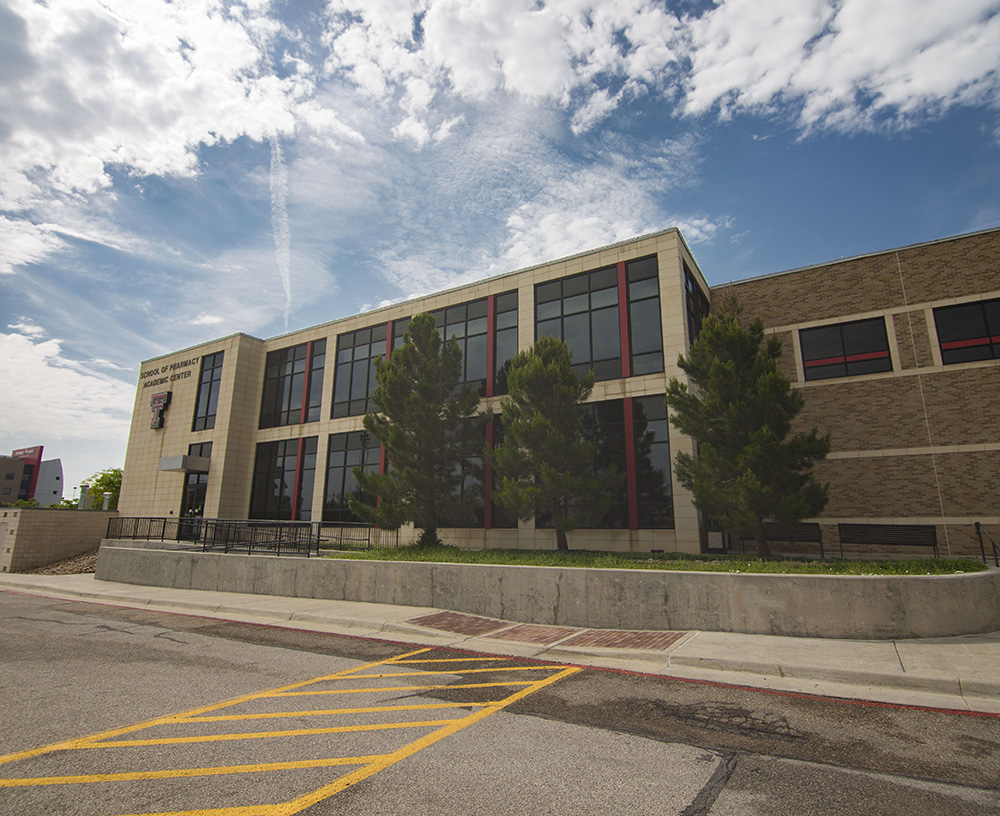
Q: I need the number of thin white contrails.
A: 1